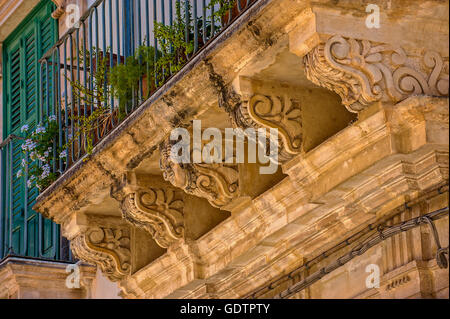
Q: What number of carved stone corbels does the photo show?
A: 5